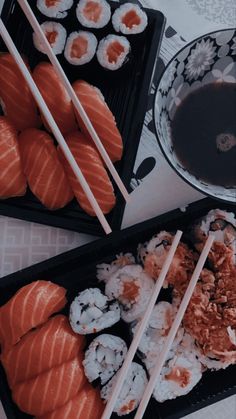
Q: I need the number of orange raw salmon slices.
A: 10